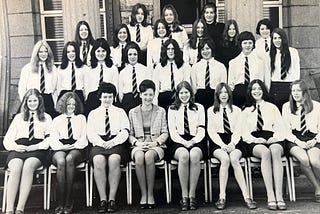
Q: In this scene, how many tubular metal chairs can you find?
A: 8